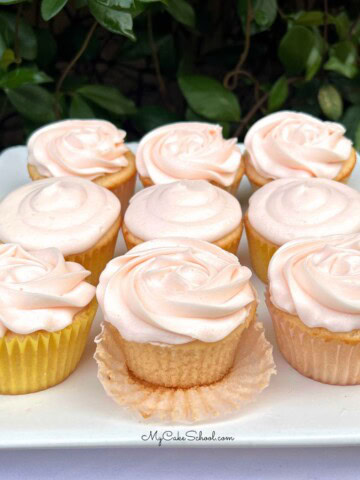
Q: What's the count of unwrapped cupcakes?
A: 1